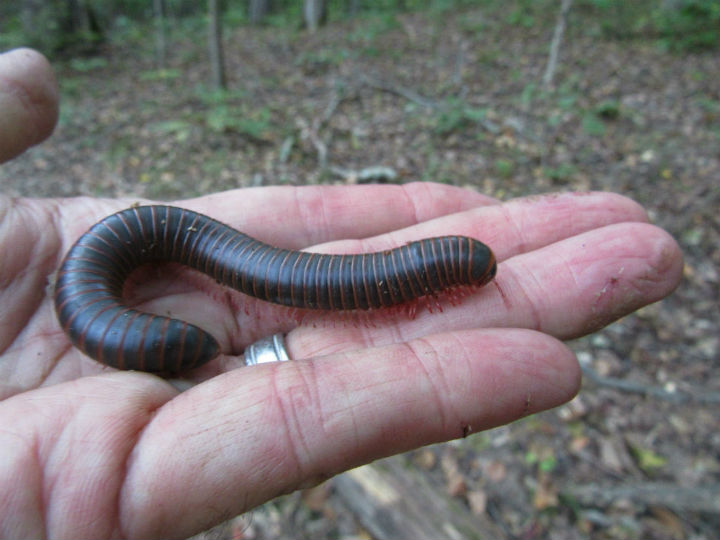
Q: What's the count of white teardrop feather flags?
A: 0